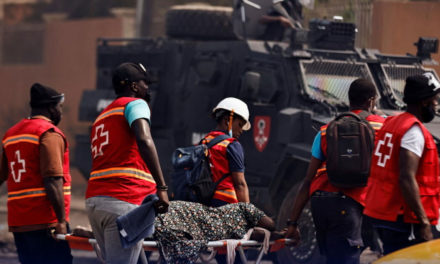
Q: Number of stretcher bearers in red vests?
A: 5